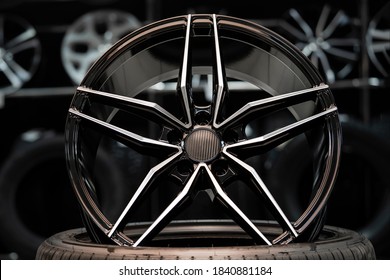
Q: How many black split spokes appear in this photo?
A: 5